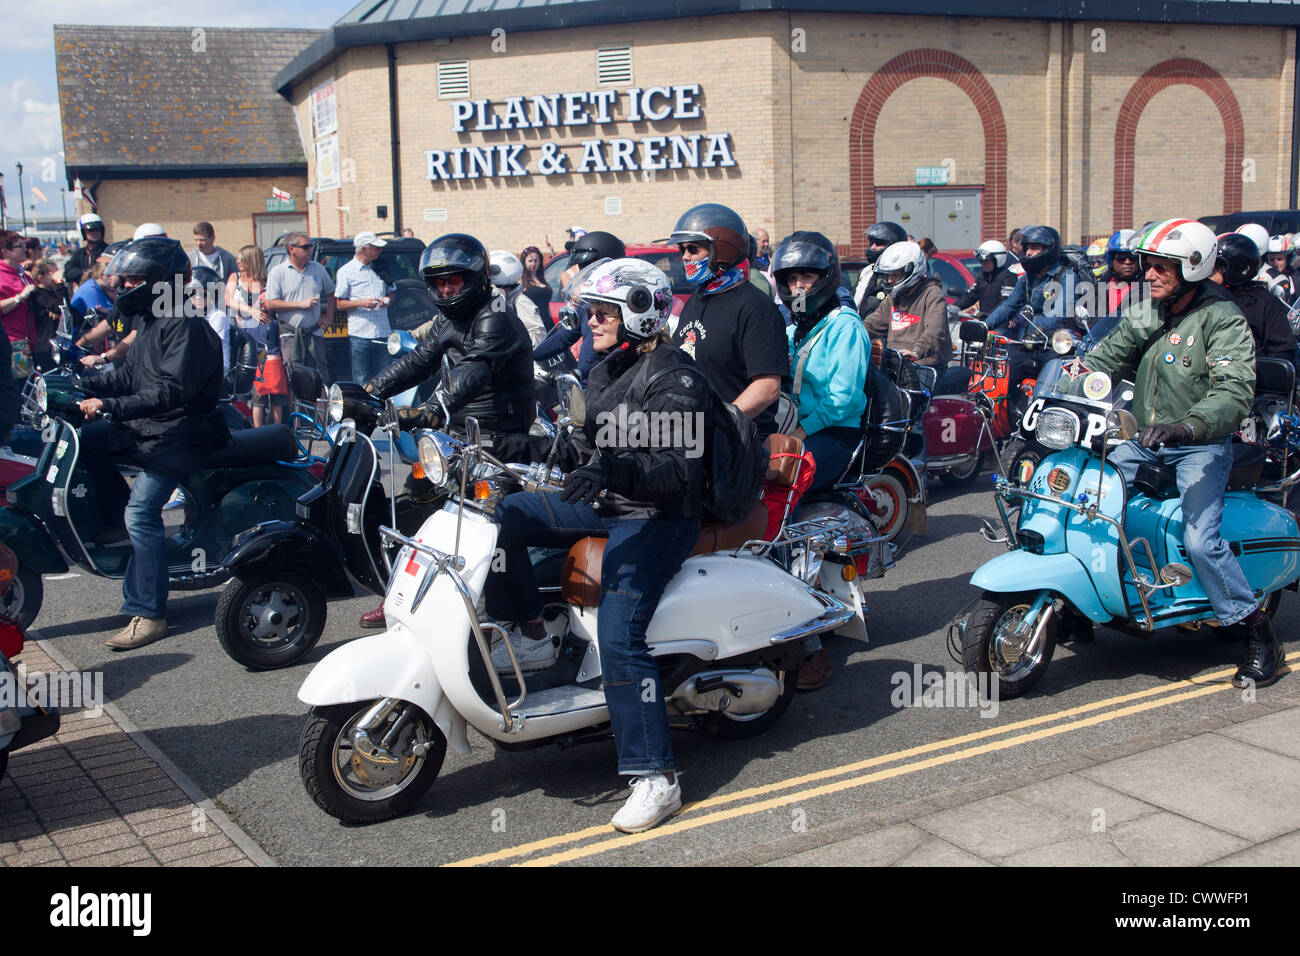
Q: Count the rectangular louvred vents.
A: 4